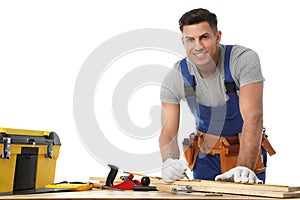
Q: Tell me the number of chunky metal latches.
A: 2